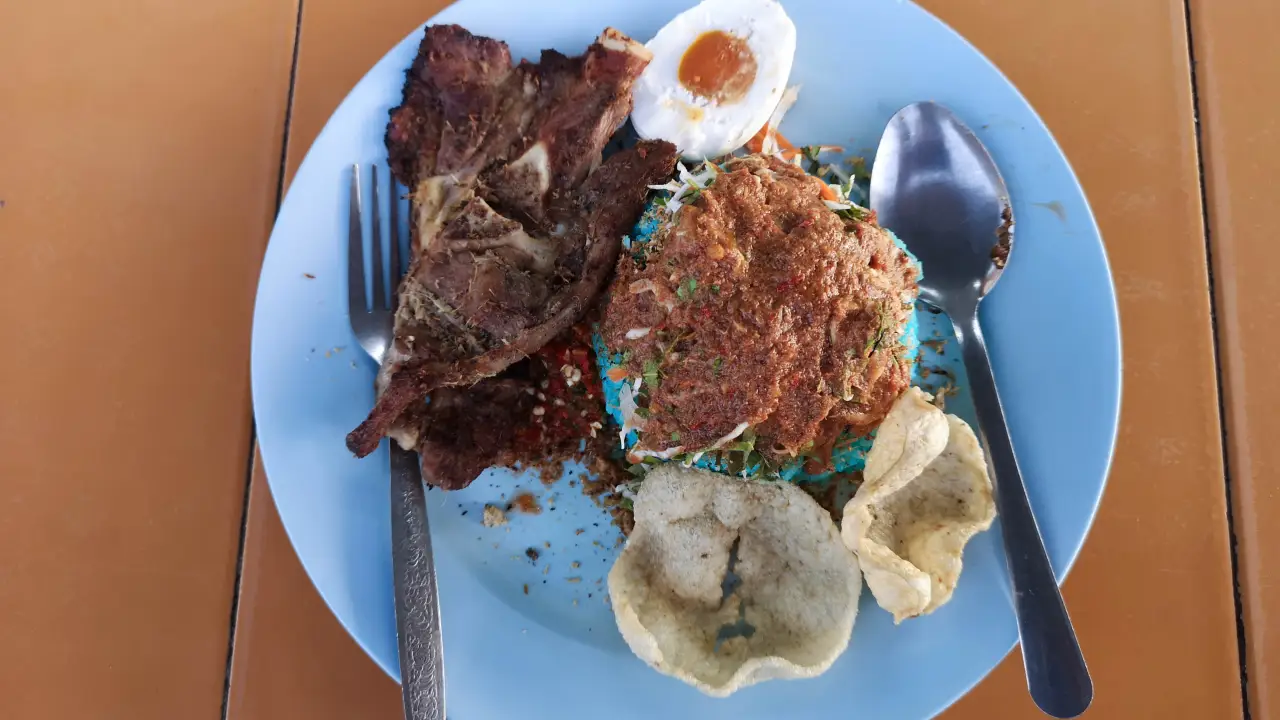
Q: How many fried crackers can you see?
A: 2